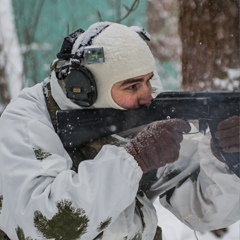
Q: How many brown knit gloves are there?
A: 2